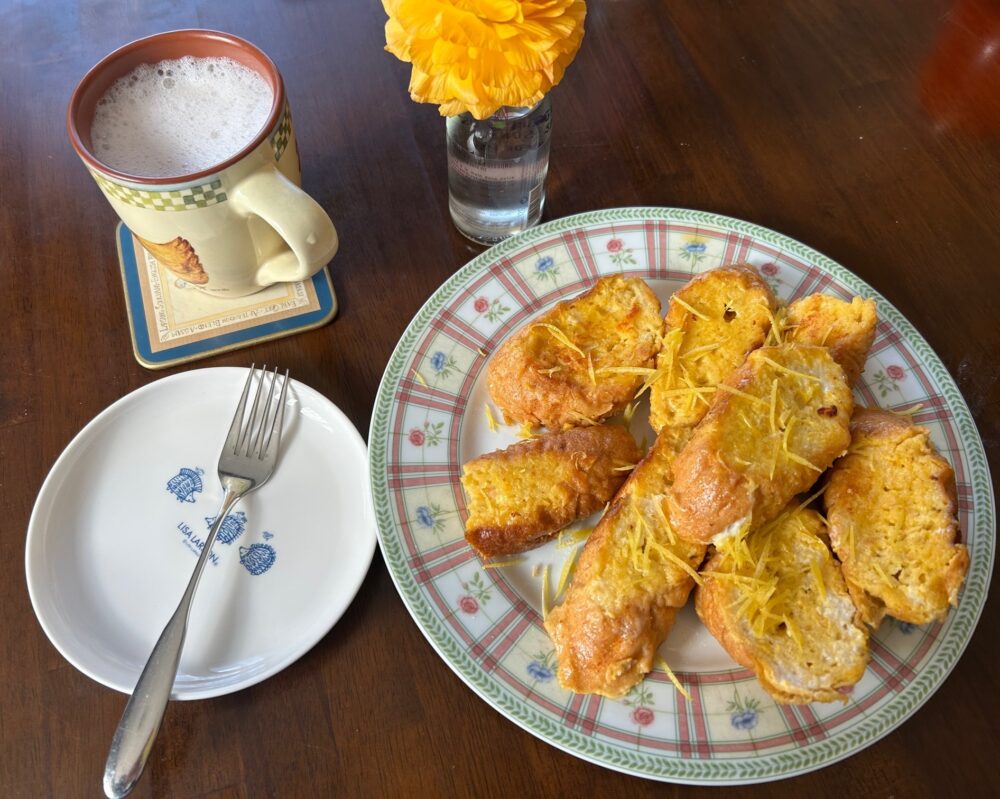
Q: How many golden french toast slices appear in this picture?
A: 8